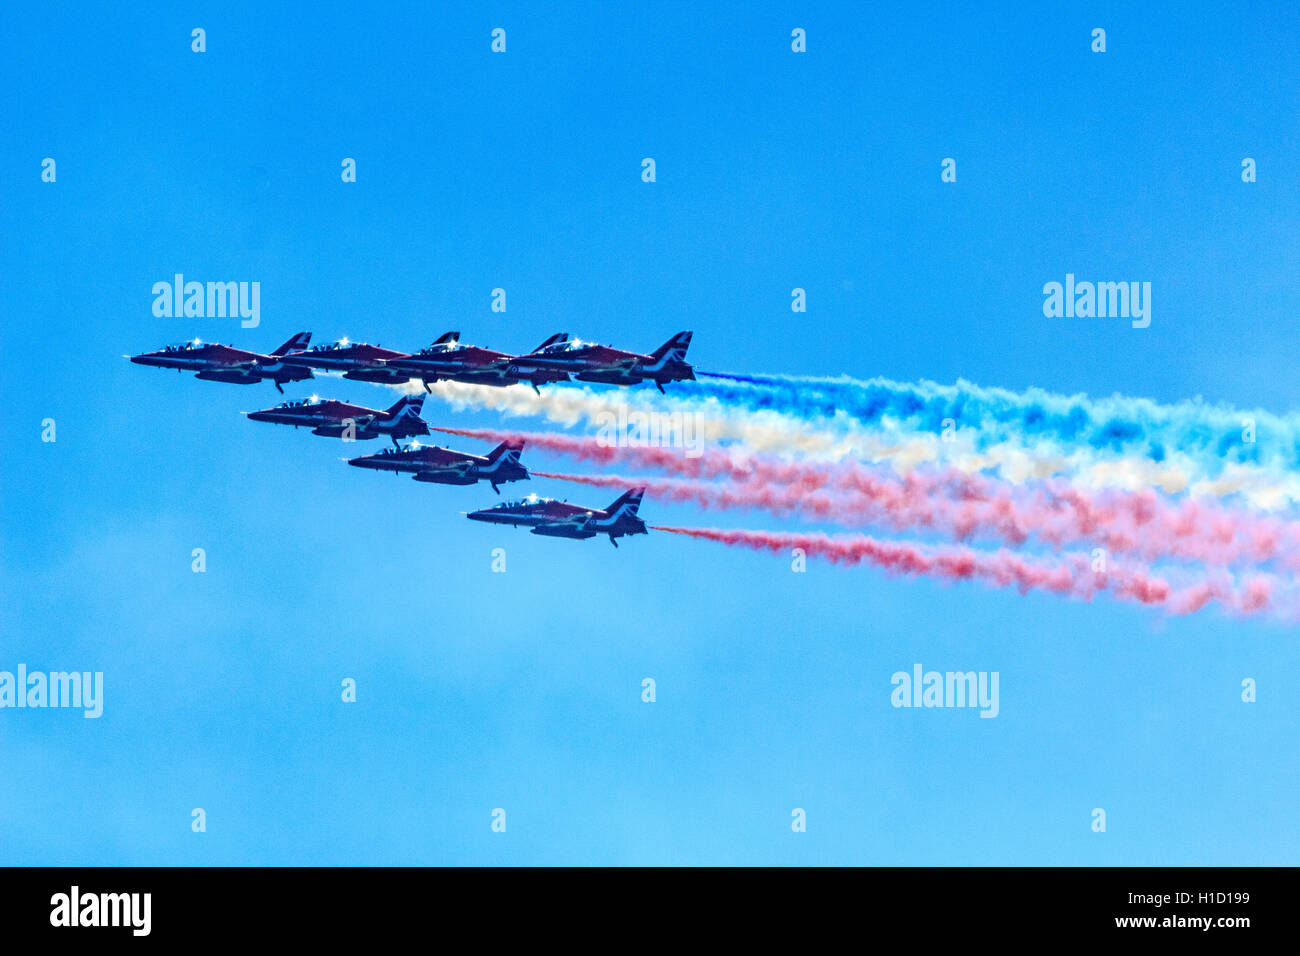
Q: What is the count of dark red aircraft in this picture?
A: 7